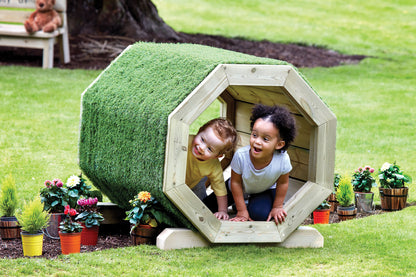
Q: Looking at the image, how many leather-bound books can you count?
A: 0